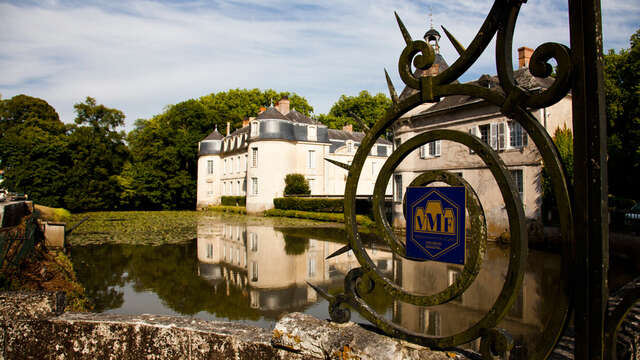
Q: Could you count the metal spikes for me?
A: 7